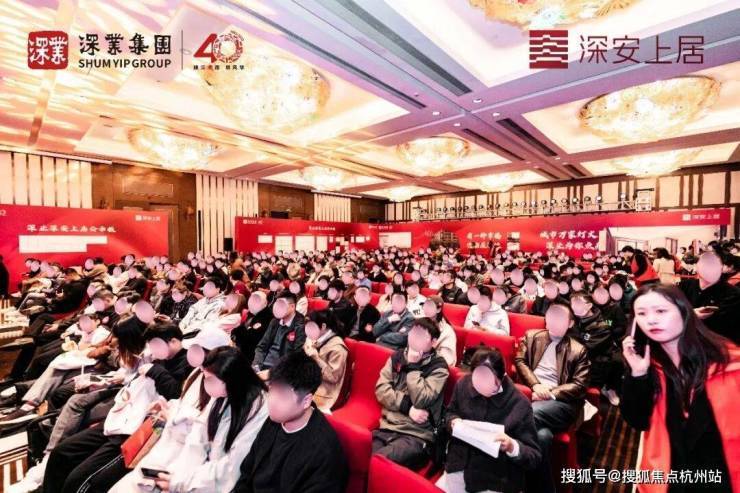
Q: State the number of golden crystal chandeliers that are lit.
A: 9